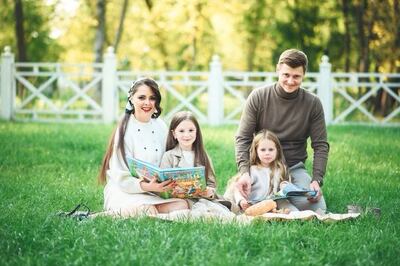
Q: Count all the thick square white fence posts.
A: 4